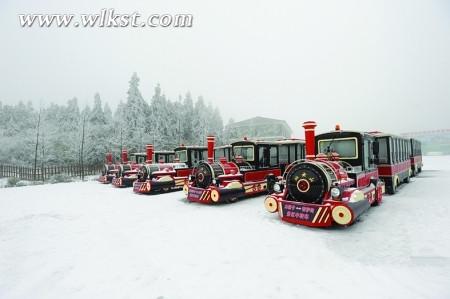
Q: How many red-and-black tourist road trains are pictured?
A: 5